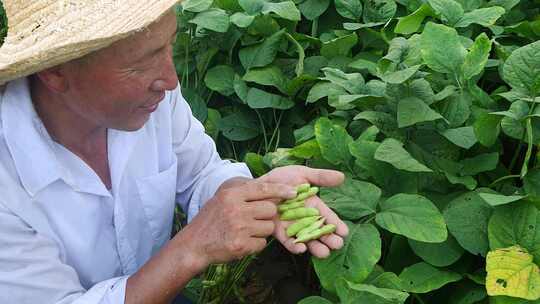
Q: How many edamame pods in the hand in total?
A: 7